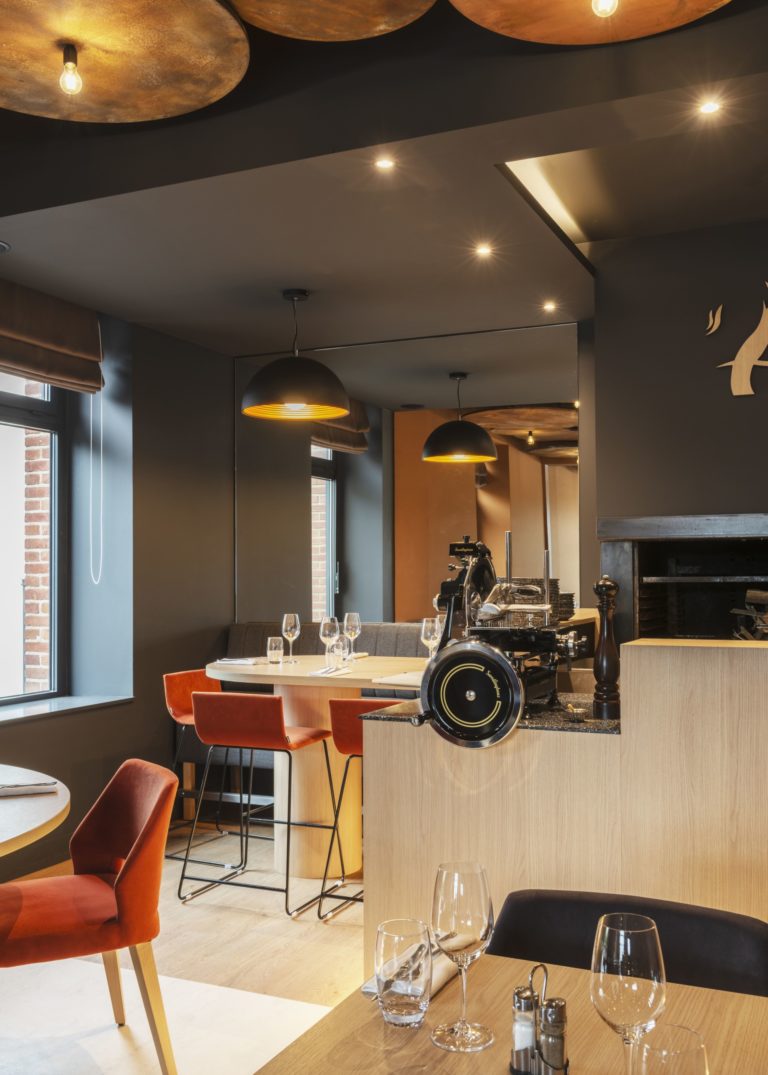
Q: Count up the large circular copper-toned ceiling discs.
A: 3